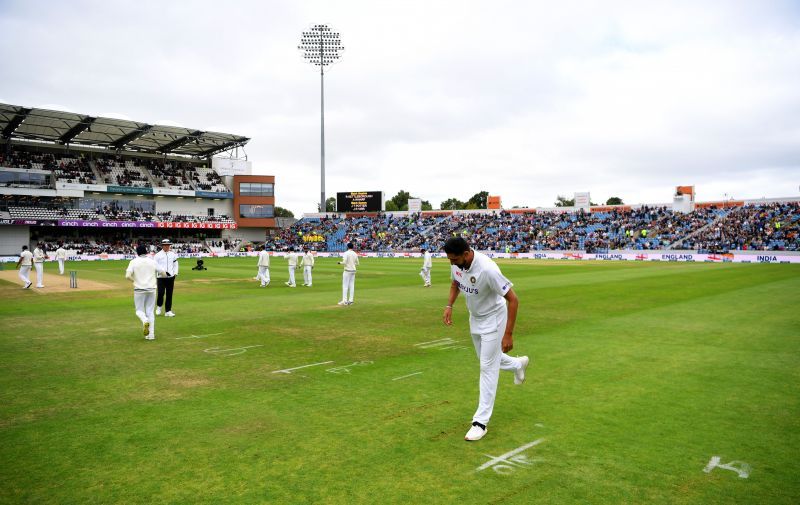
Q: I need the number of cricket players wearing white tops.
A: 10